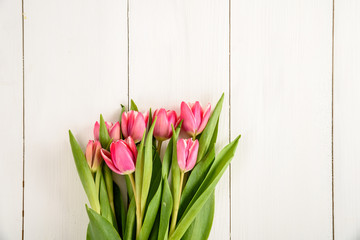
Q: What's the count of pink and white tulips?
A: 7